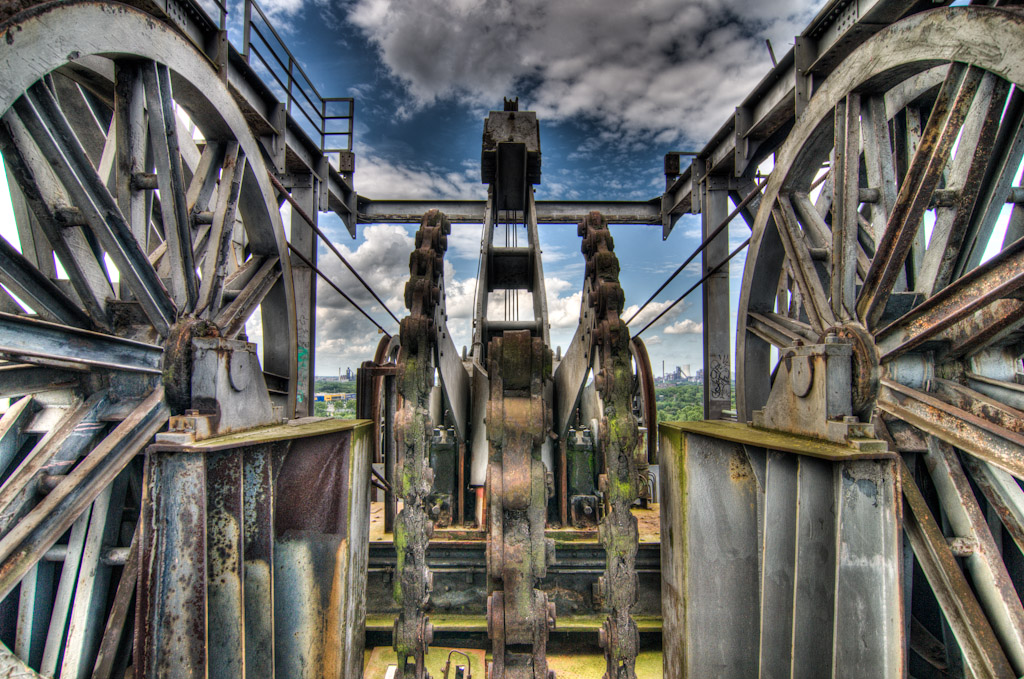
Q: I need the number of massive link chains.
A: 3